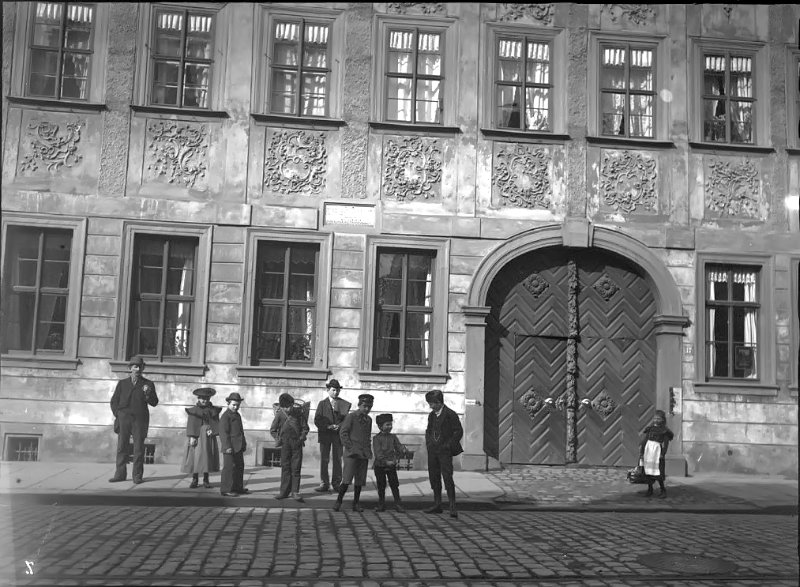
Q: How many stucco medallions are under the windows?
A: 7